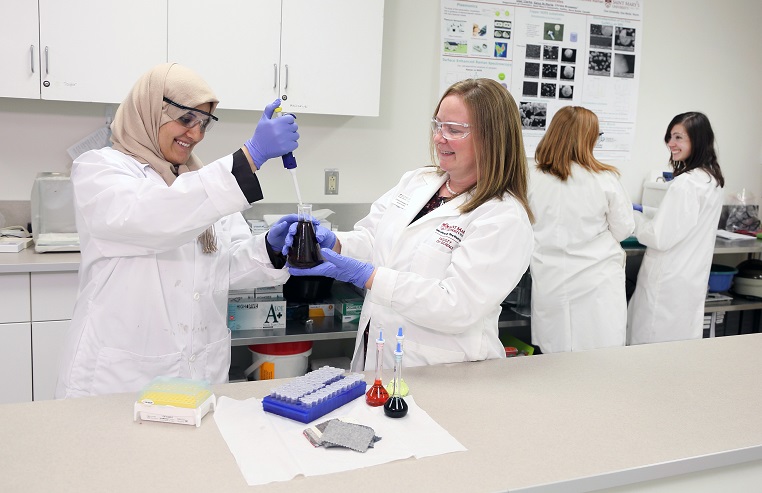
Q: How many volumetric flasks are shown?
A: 3